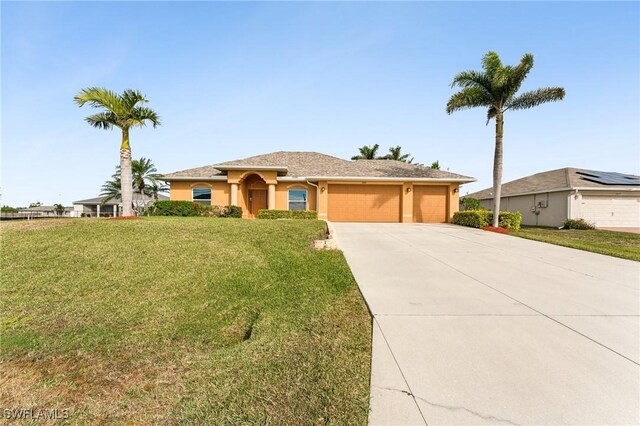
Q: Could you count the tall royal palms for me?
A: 2